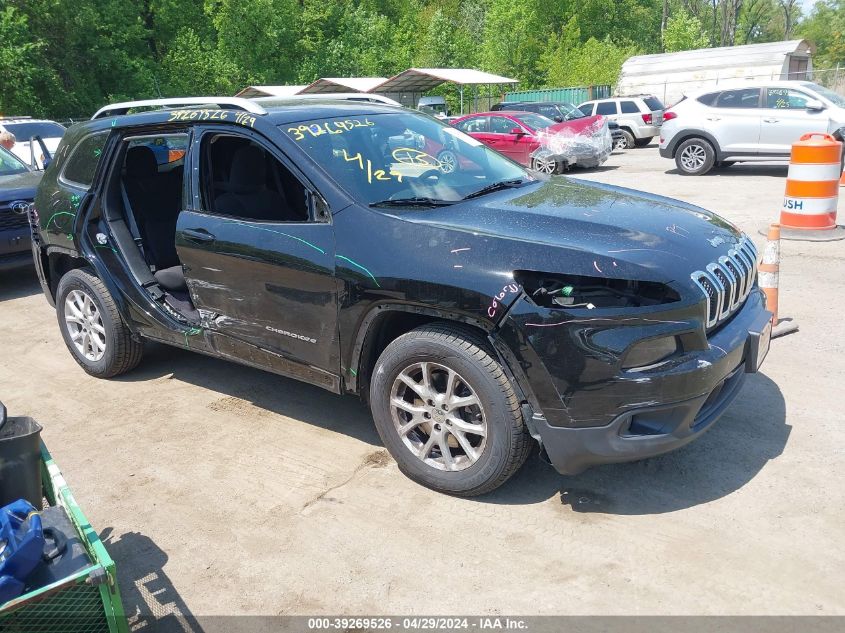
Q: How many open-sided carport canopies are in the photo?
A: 3